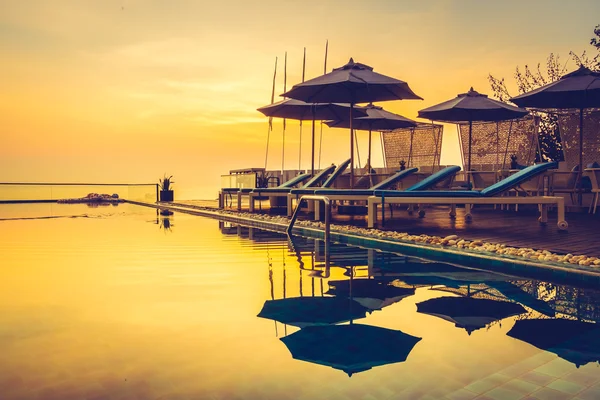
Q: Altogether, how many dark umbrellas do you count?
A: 5